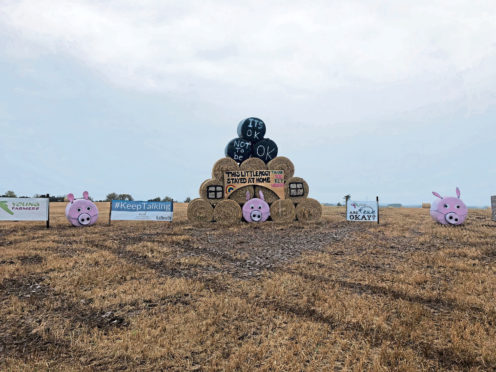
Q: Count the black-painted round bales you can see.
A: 3